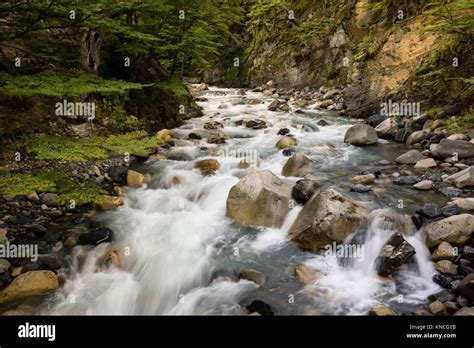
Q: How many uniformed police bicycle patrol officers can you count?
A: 0